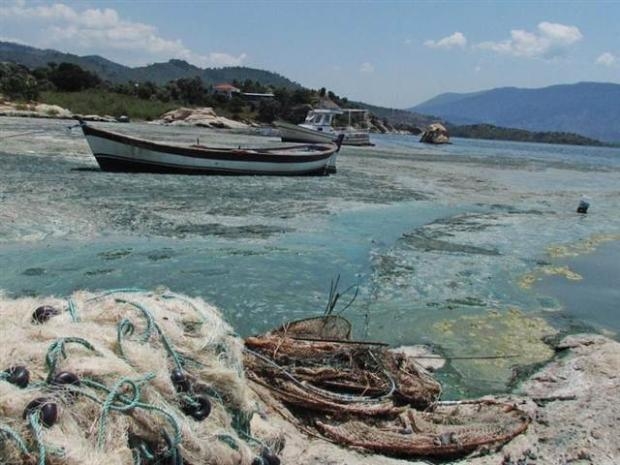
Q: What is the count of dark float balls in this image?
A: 7